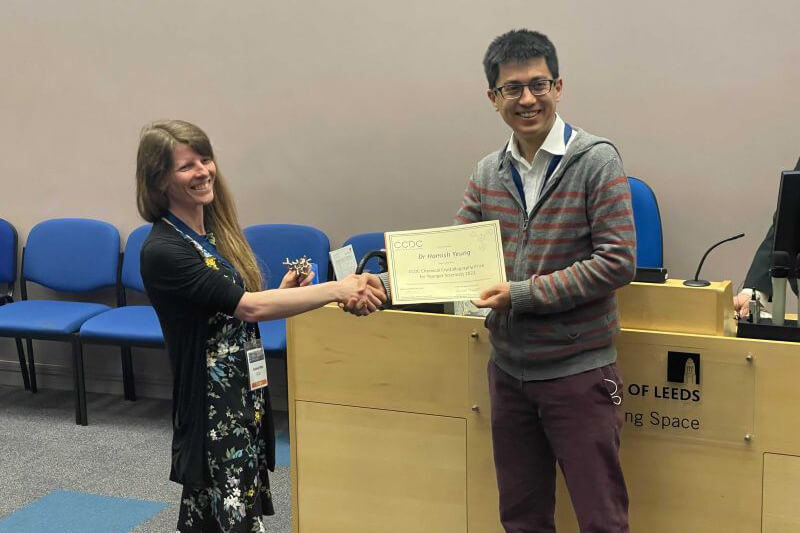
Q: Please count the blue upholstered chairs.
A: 6